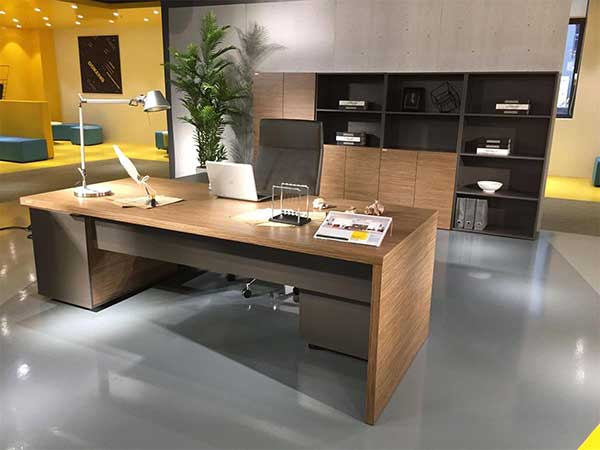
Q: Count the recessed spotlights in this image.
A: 13